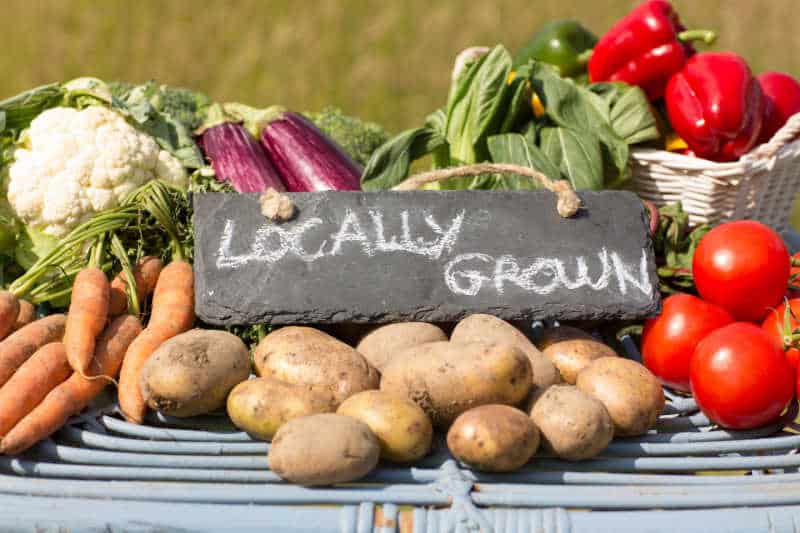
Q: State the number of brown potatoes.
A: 12